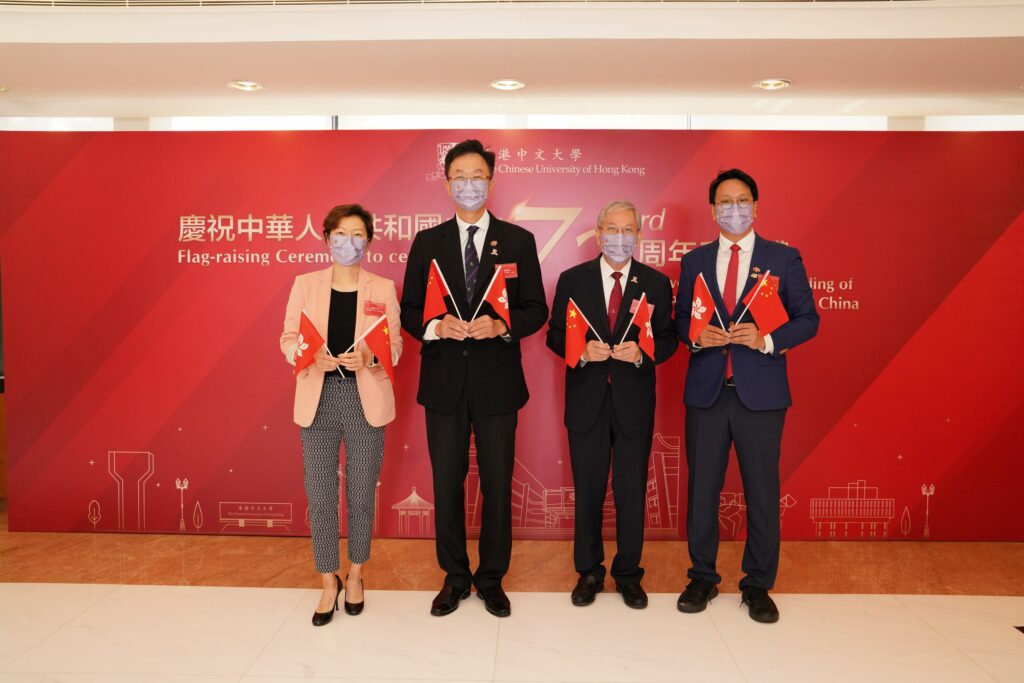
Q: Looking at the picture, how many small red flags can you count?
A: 8